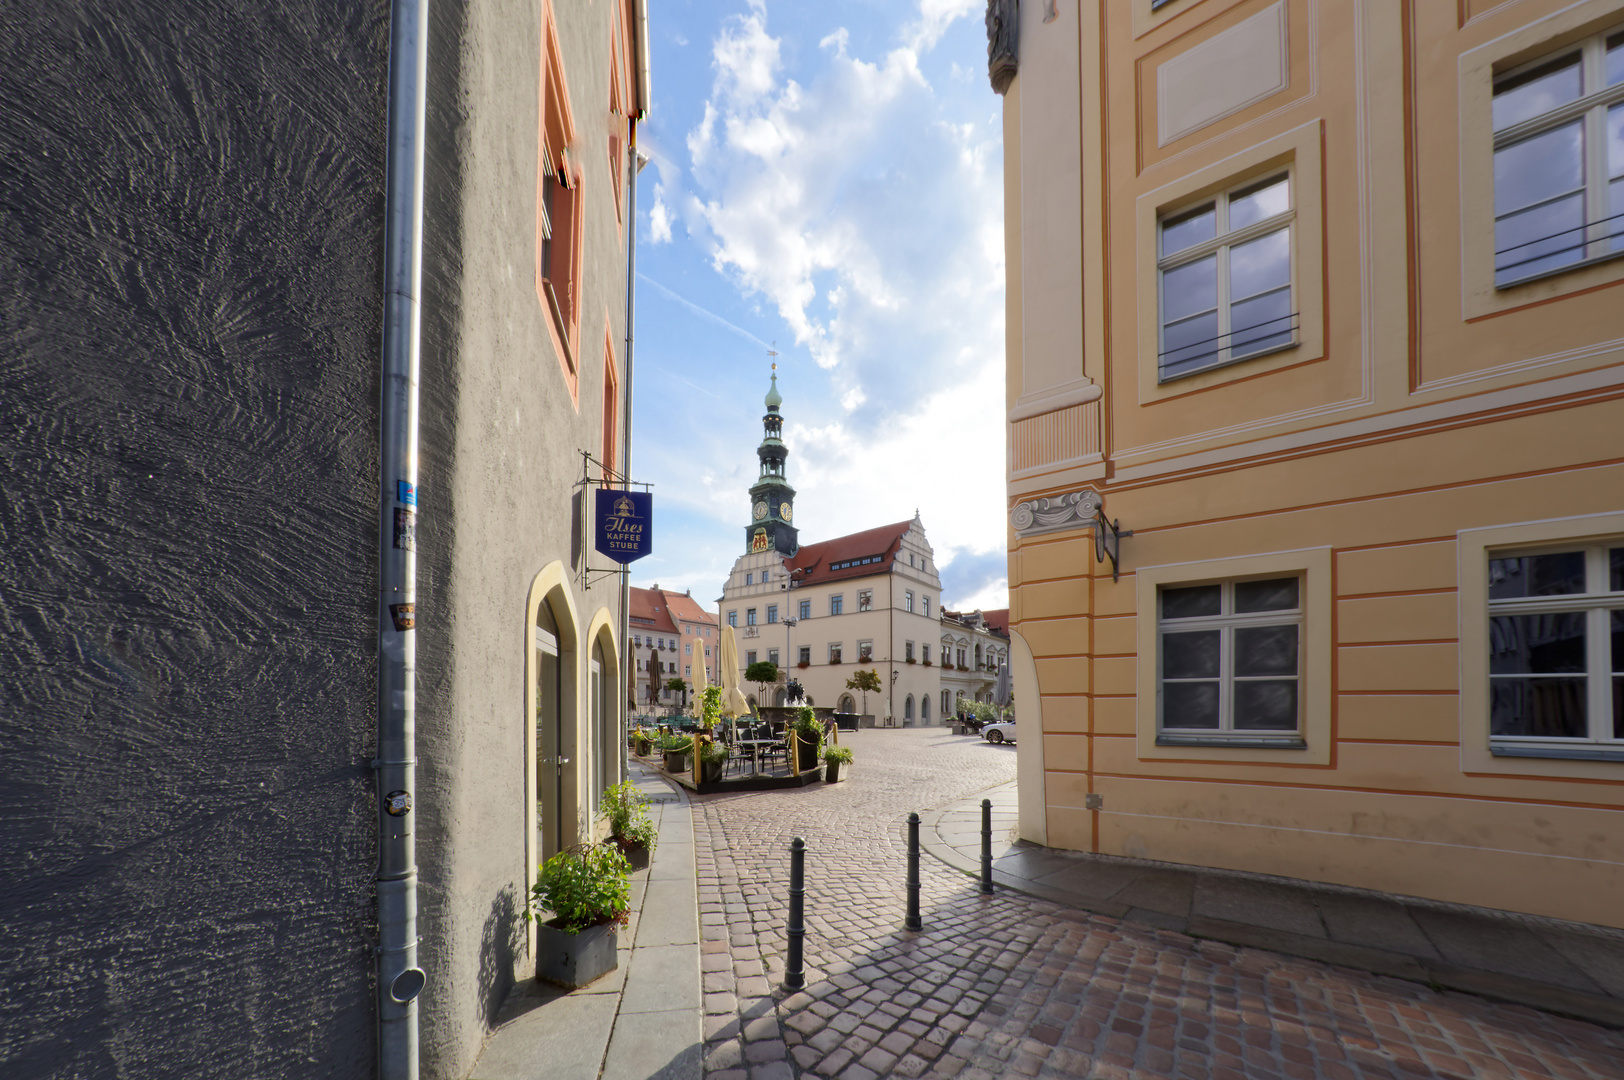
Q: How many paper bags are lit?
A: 0